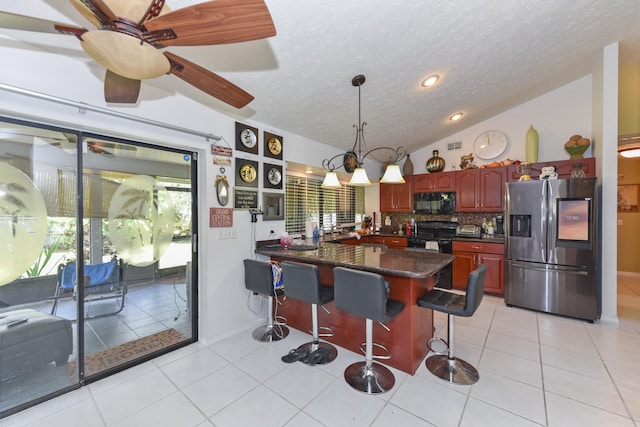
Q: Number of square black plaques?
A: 4